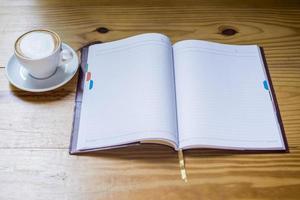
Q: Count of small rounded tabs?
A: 4